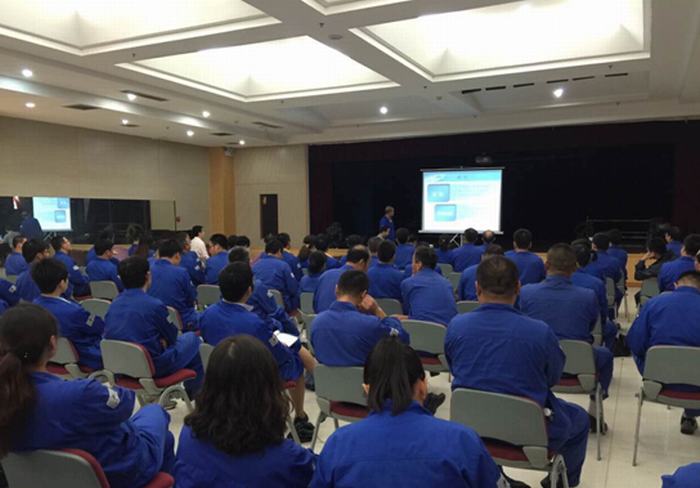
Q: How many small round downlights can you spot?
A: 9